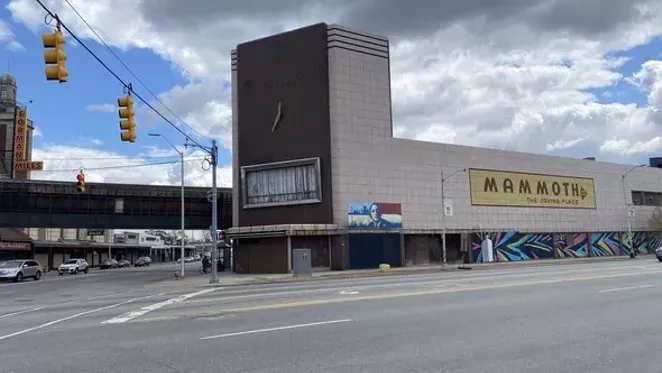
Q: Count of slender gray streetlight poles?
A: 3